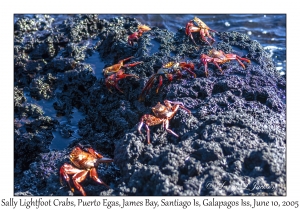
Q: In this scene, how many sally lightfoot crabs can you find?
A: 7